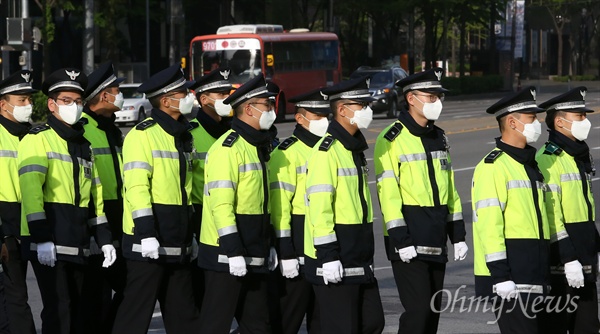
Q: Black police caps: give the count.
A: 11